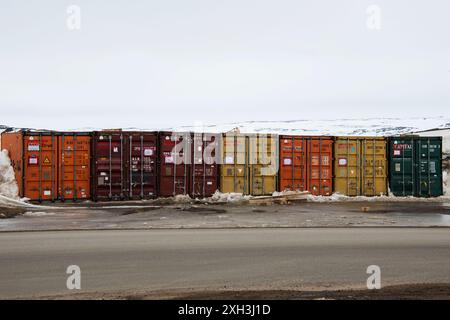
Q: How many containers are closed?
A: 7